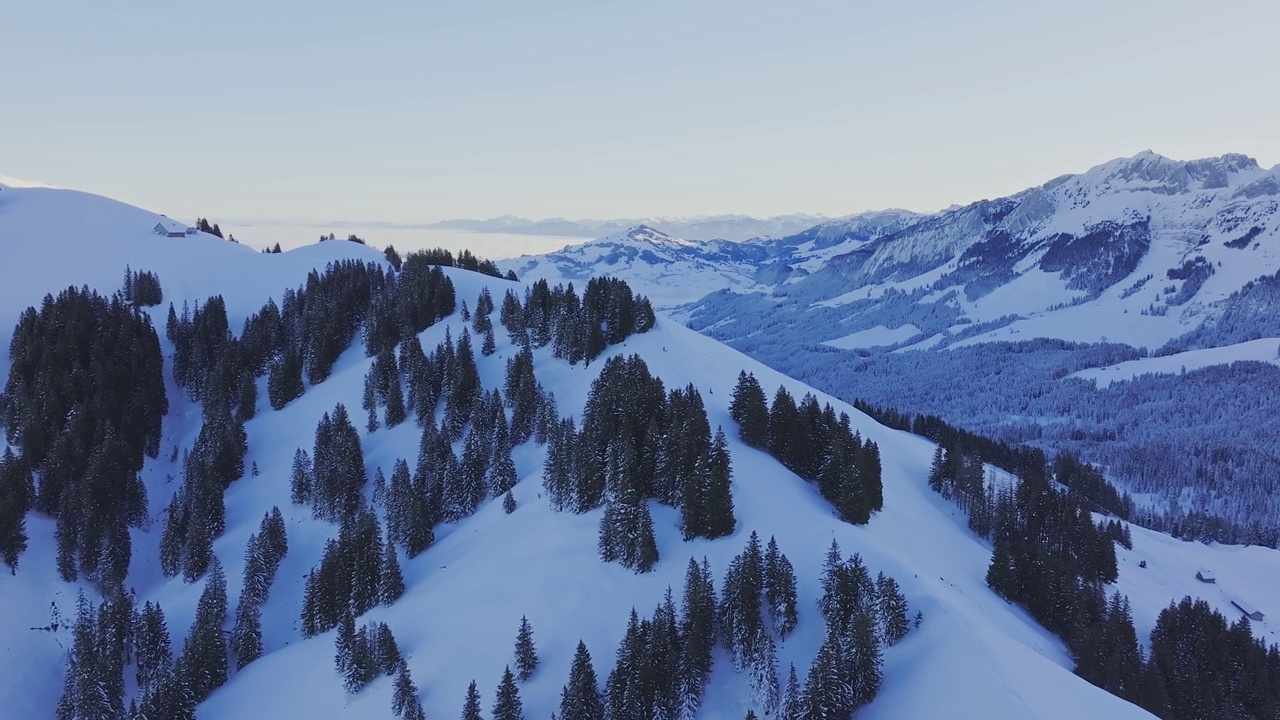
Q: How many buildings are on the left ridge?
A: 1